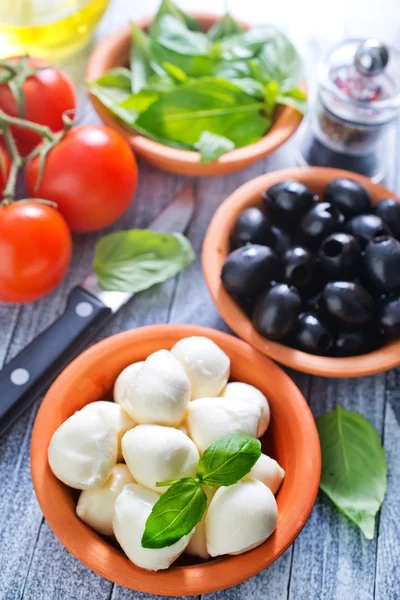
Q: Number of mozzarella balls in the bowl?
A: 13